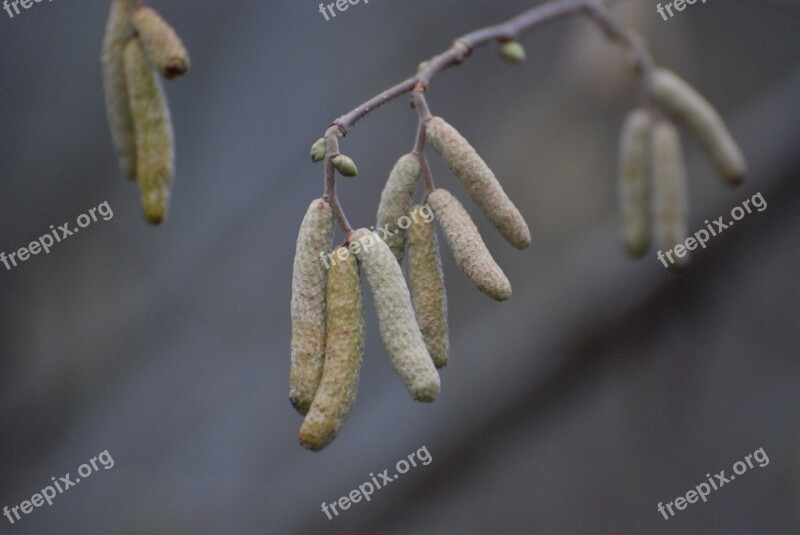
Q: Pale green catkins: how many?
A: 13